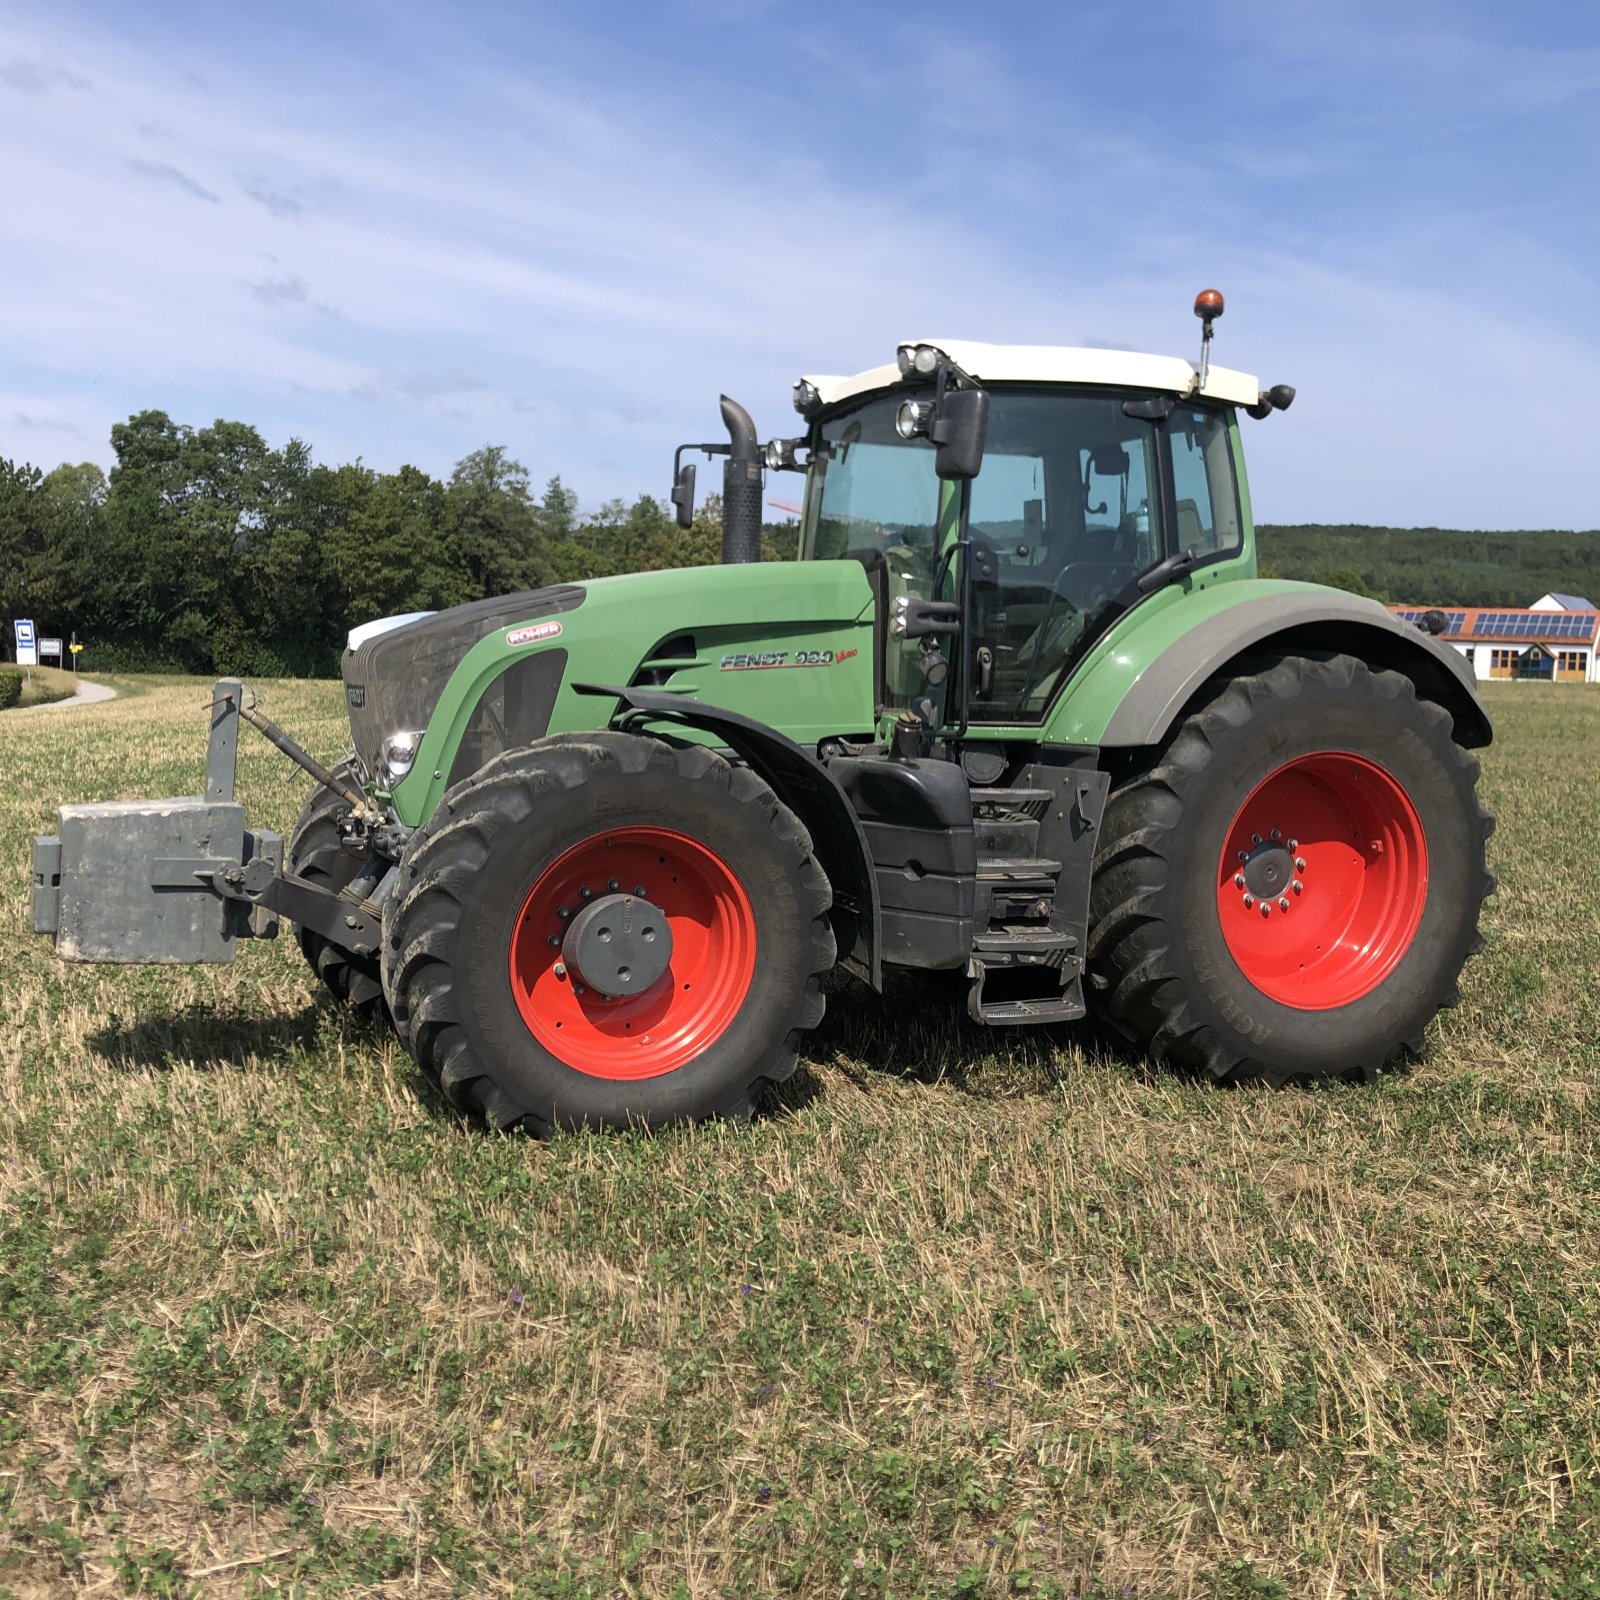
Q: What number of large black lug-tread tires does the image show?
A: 3